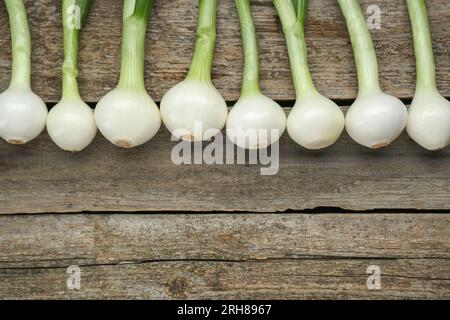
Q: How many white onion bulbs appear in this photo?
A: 8